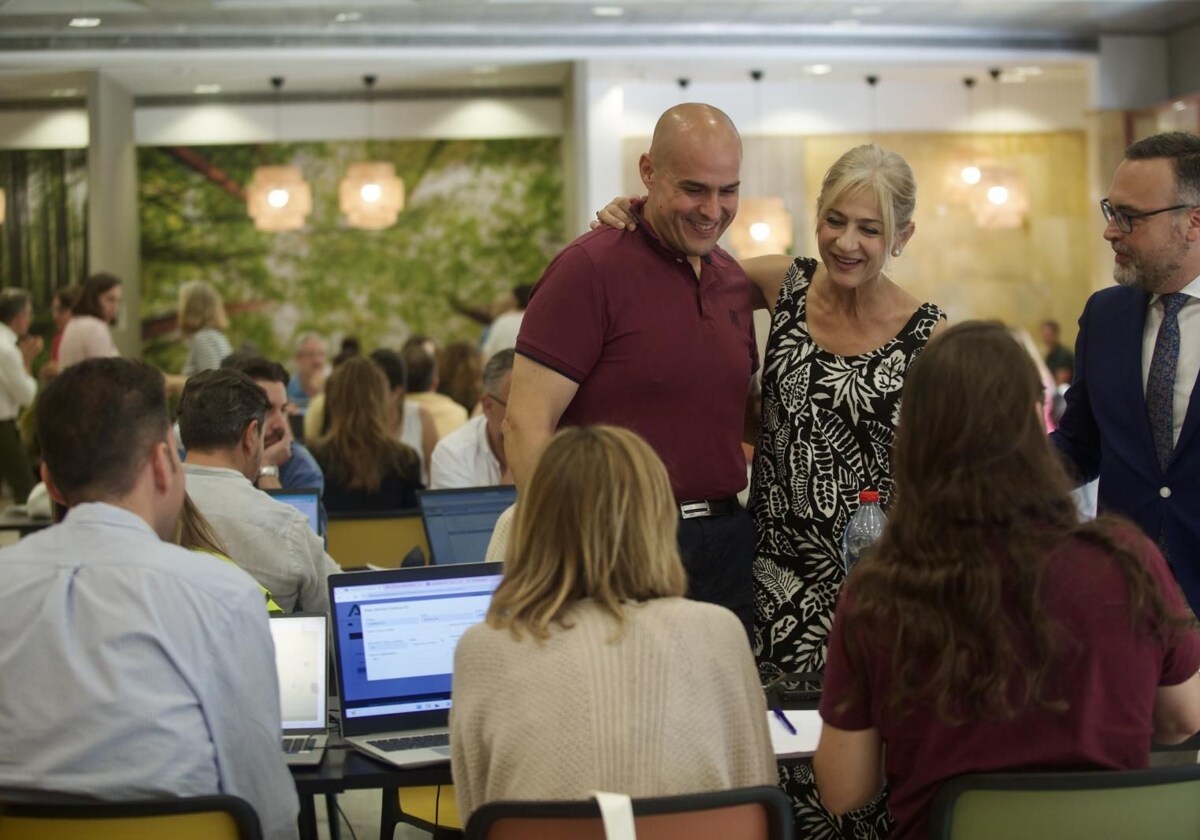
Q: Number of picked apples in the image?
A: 0